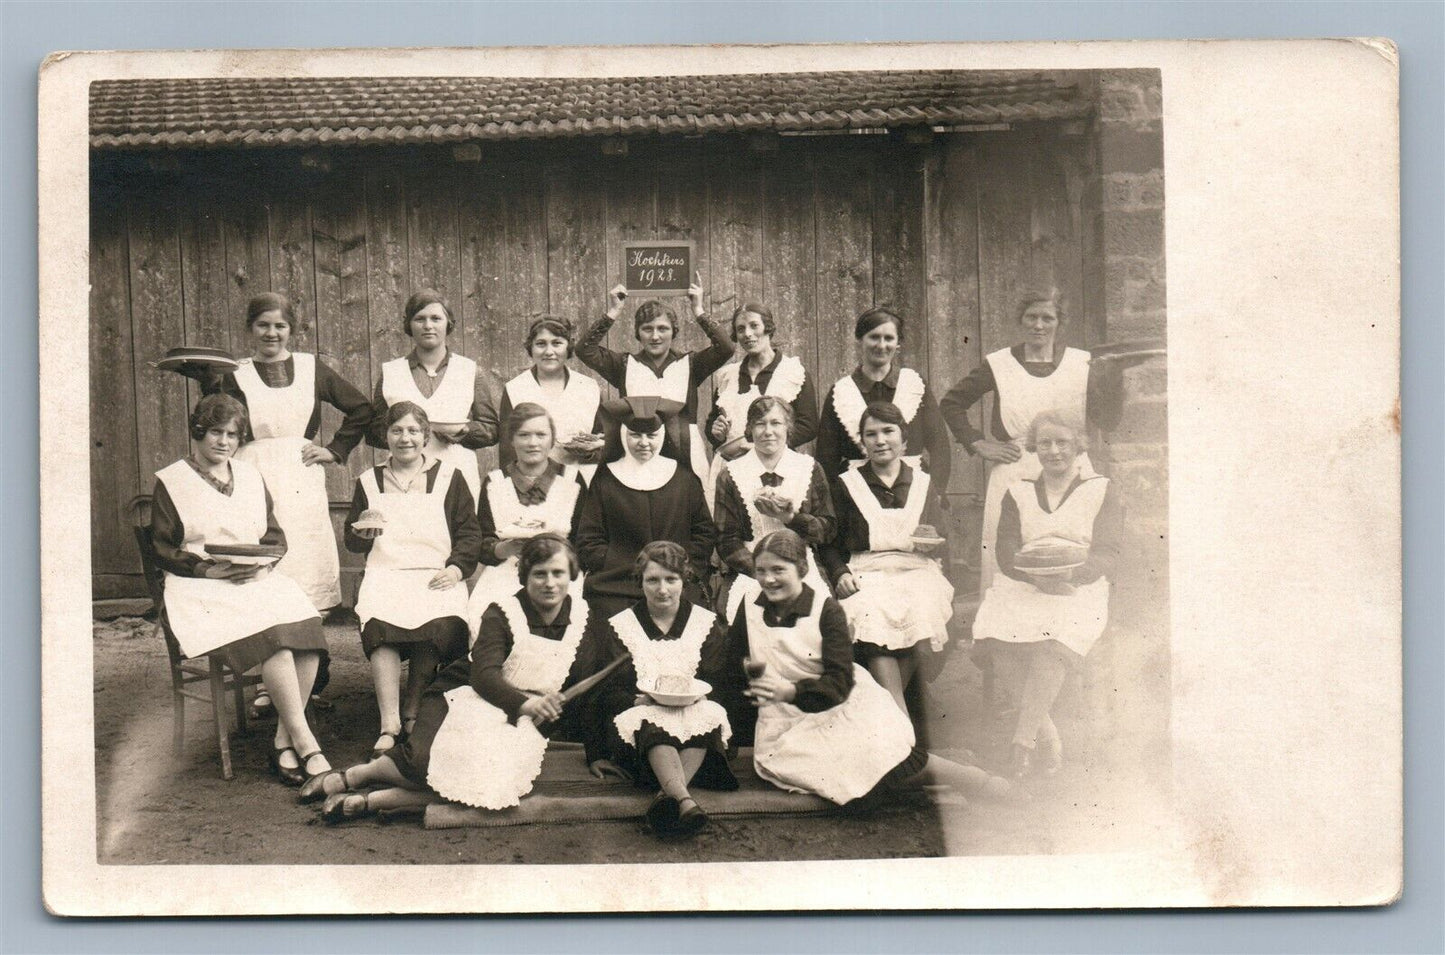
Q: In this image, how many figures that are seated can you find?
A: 10